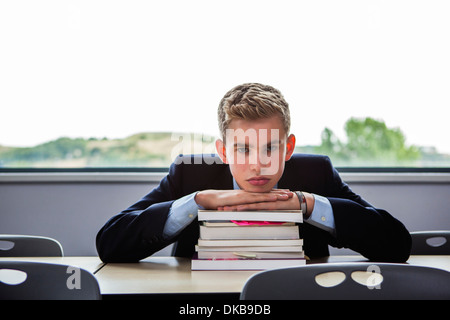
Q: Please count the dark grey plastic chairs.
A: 4